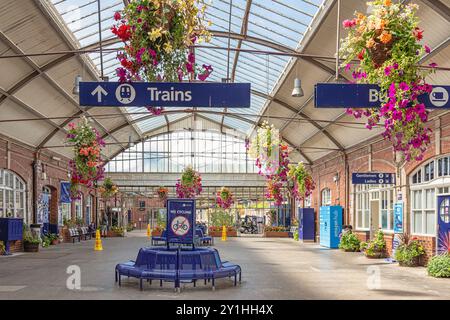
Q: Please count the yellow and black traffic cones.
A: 3